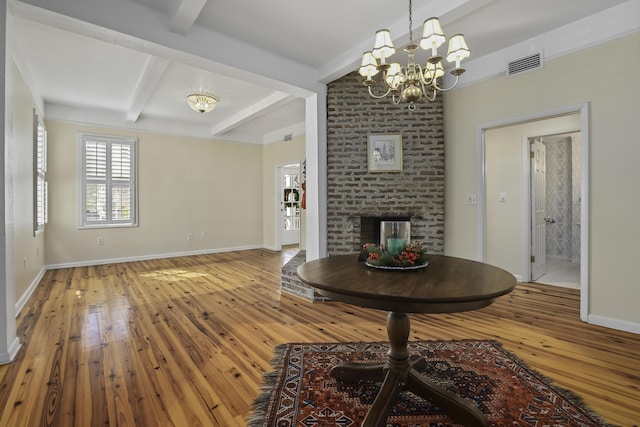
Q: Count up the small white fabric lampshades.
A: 6